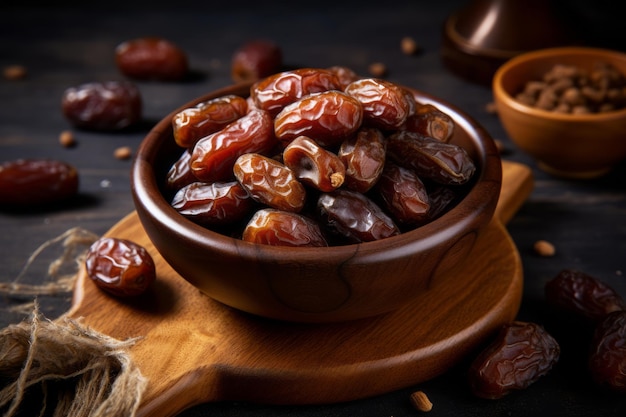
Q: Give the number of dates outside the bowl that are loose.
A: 8